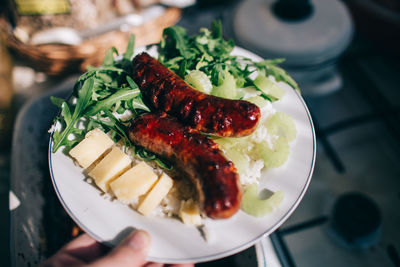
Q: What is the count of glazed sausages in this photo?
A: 2